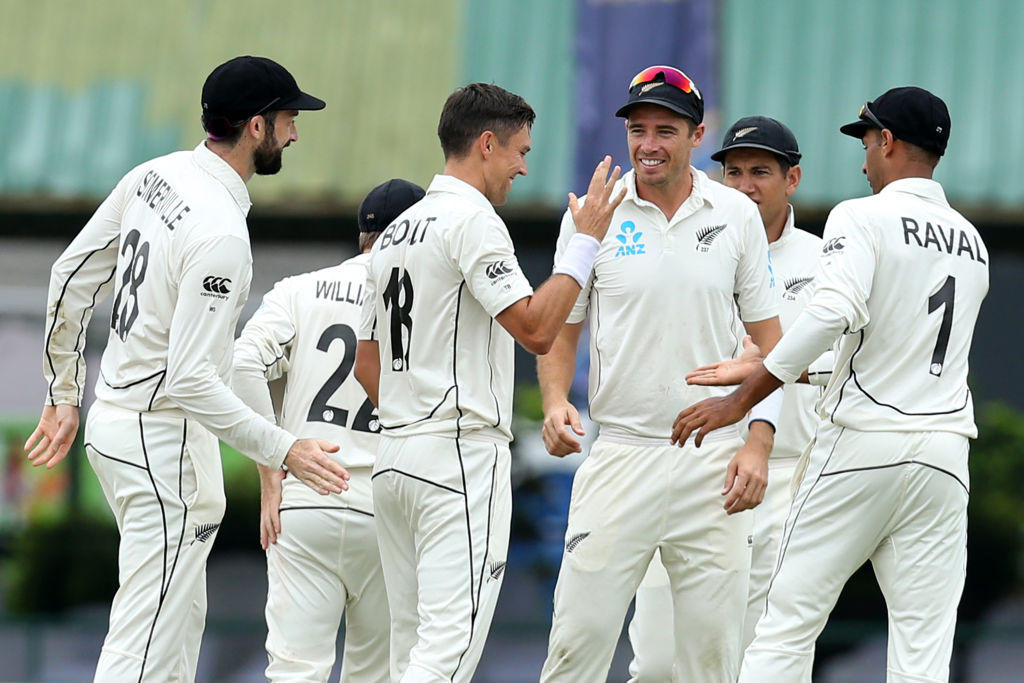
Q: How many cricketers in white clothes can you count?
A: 6